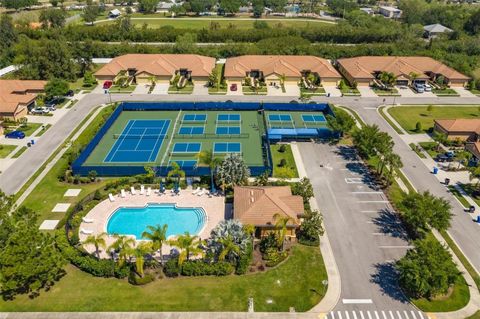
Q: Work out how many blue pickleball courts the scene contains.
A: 6